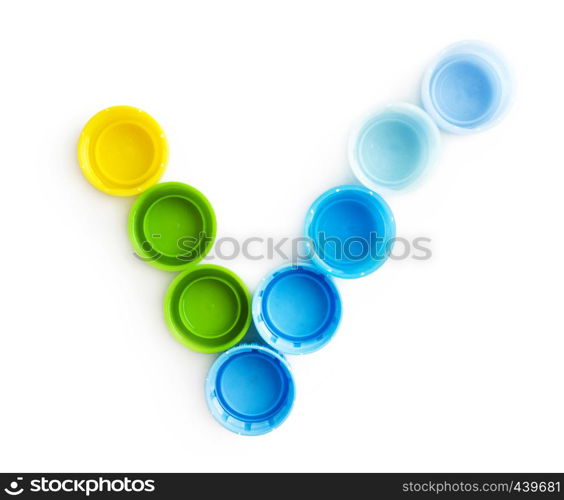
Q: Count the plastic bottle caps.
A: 8